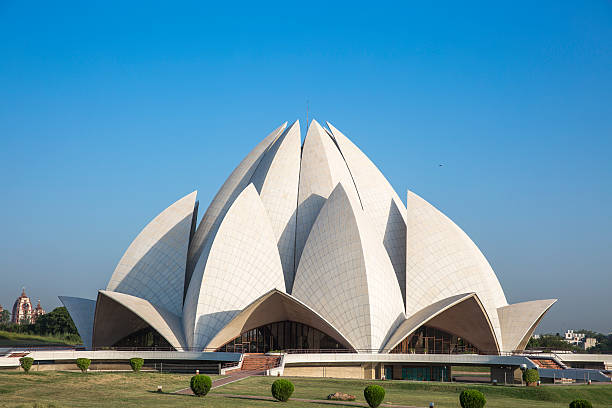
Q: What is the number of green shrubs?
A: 9